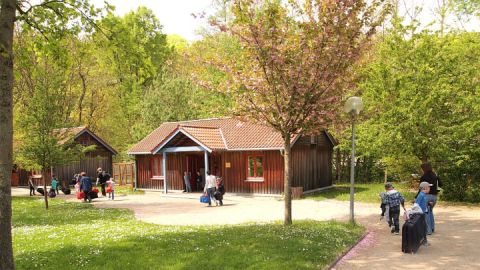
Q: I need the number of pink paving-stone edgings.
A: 1